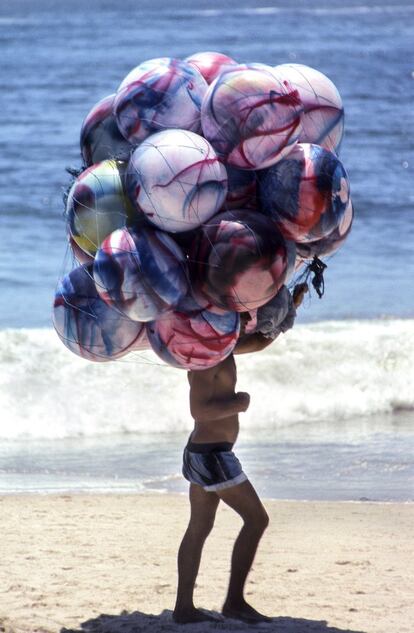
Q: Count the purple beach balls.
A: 0